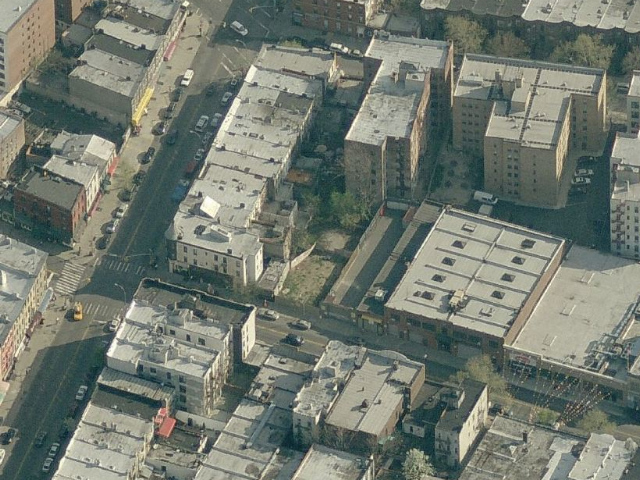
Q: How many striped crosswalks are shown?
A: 3